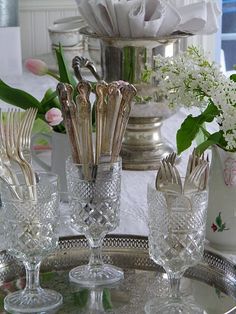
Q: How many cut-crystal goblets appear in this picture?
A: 3